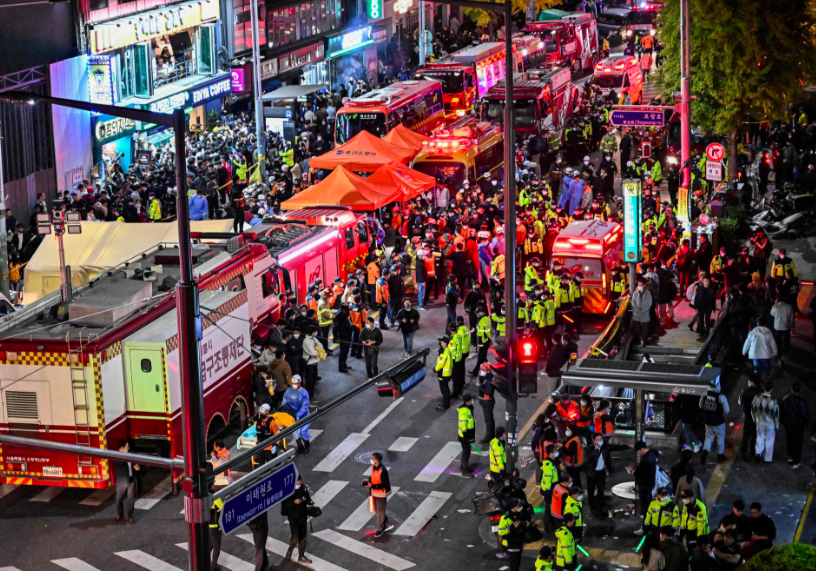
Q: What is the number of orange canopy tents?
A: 4